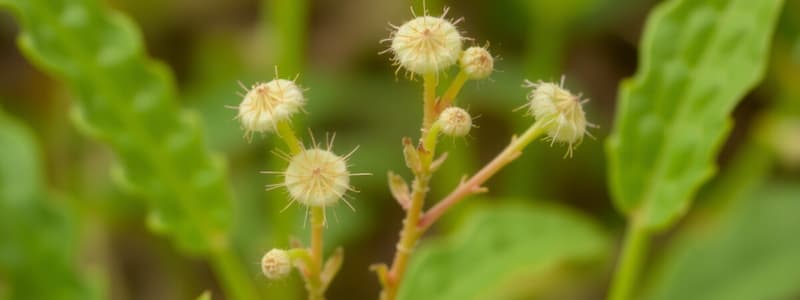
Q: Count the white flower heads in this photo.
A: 7